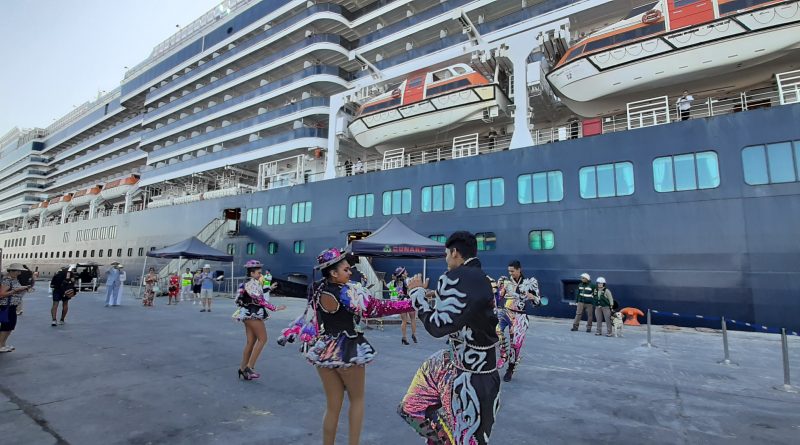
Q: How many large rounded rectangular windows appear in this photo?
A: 11